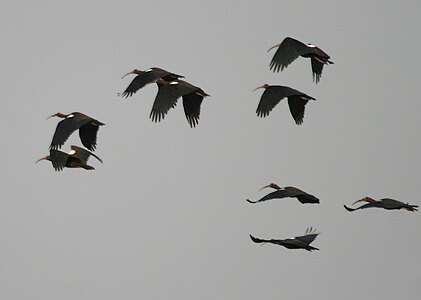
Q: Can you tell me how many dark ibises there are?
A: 9